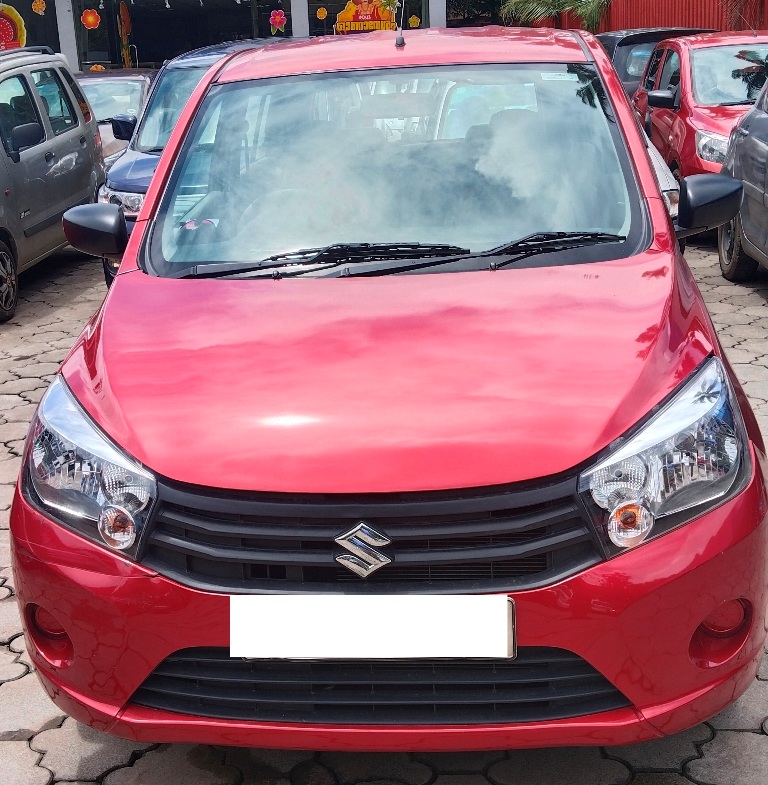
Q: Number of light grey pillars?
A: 3